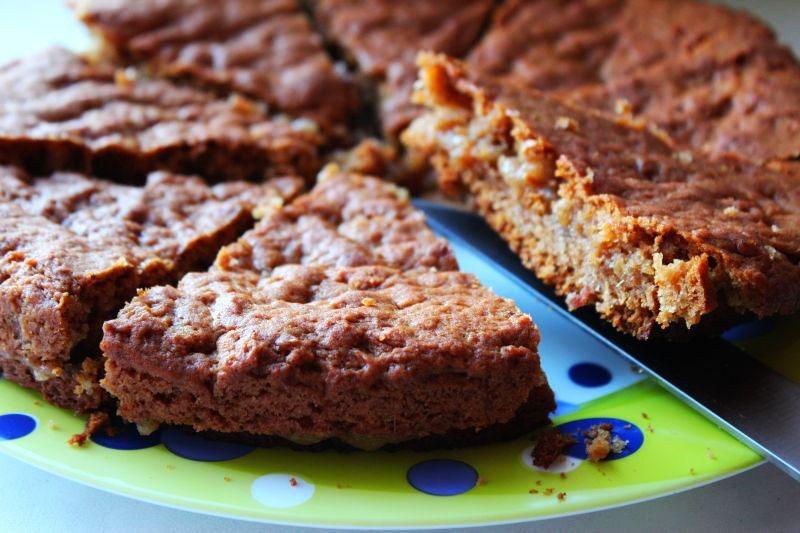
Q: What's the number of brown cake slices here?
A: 7